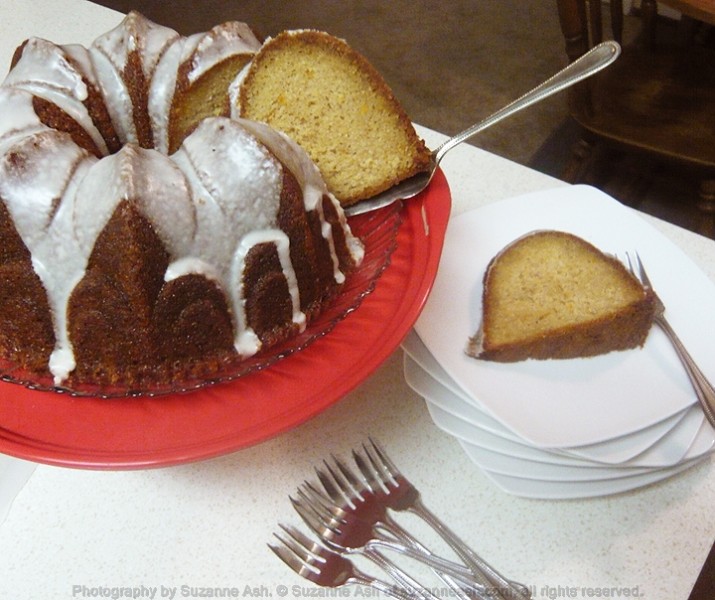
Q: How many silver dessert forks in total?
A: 6